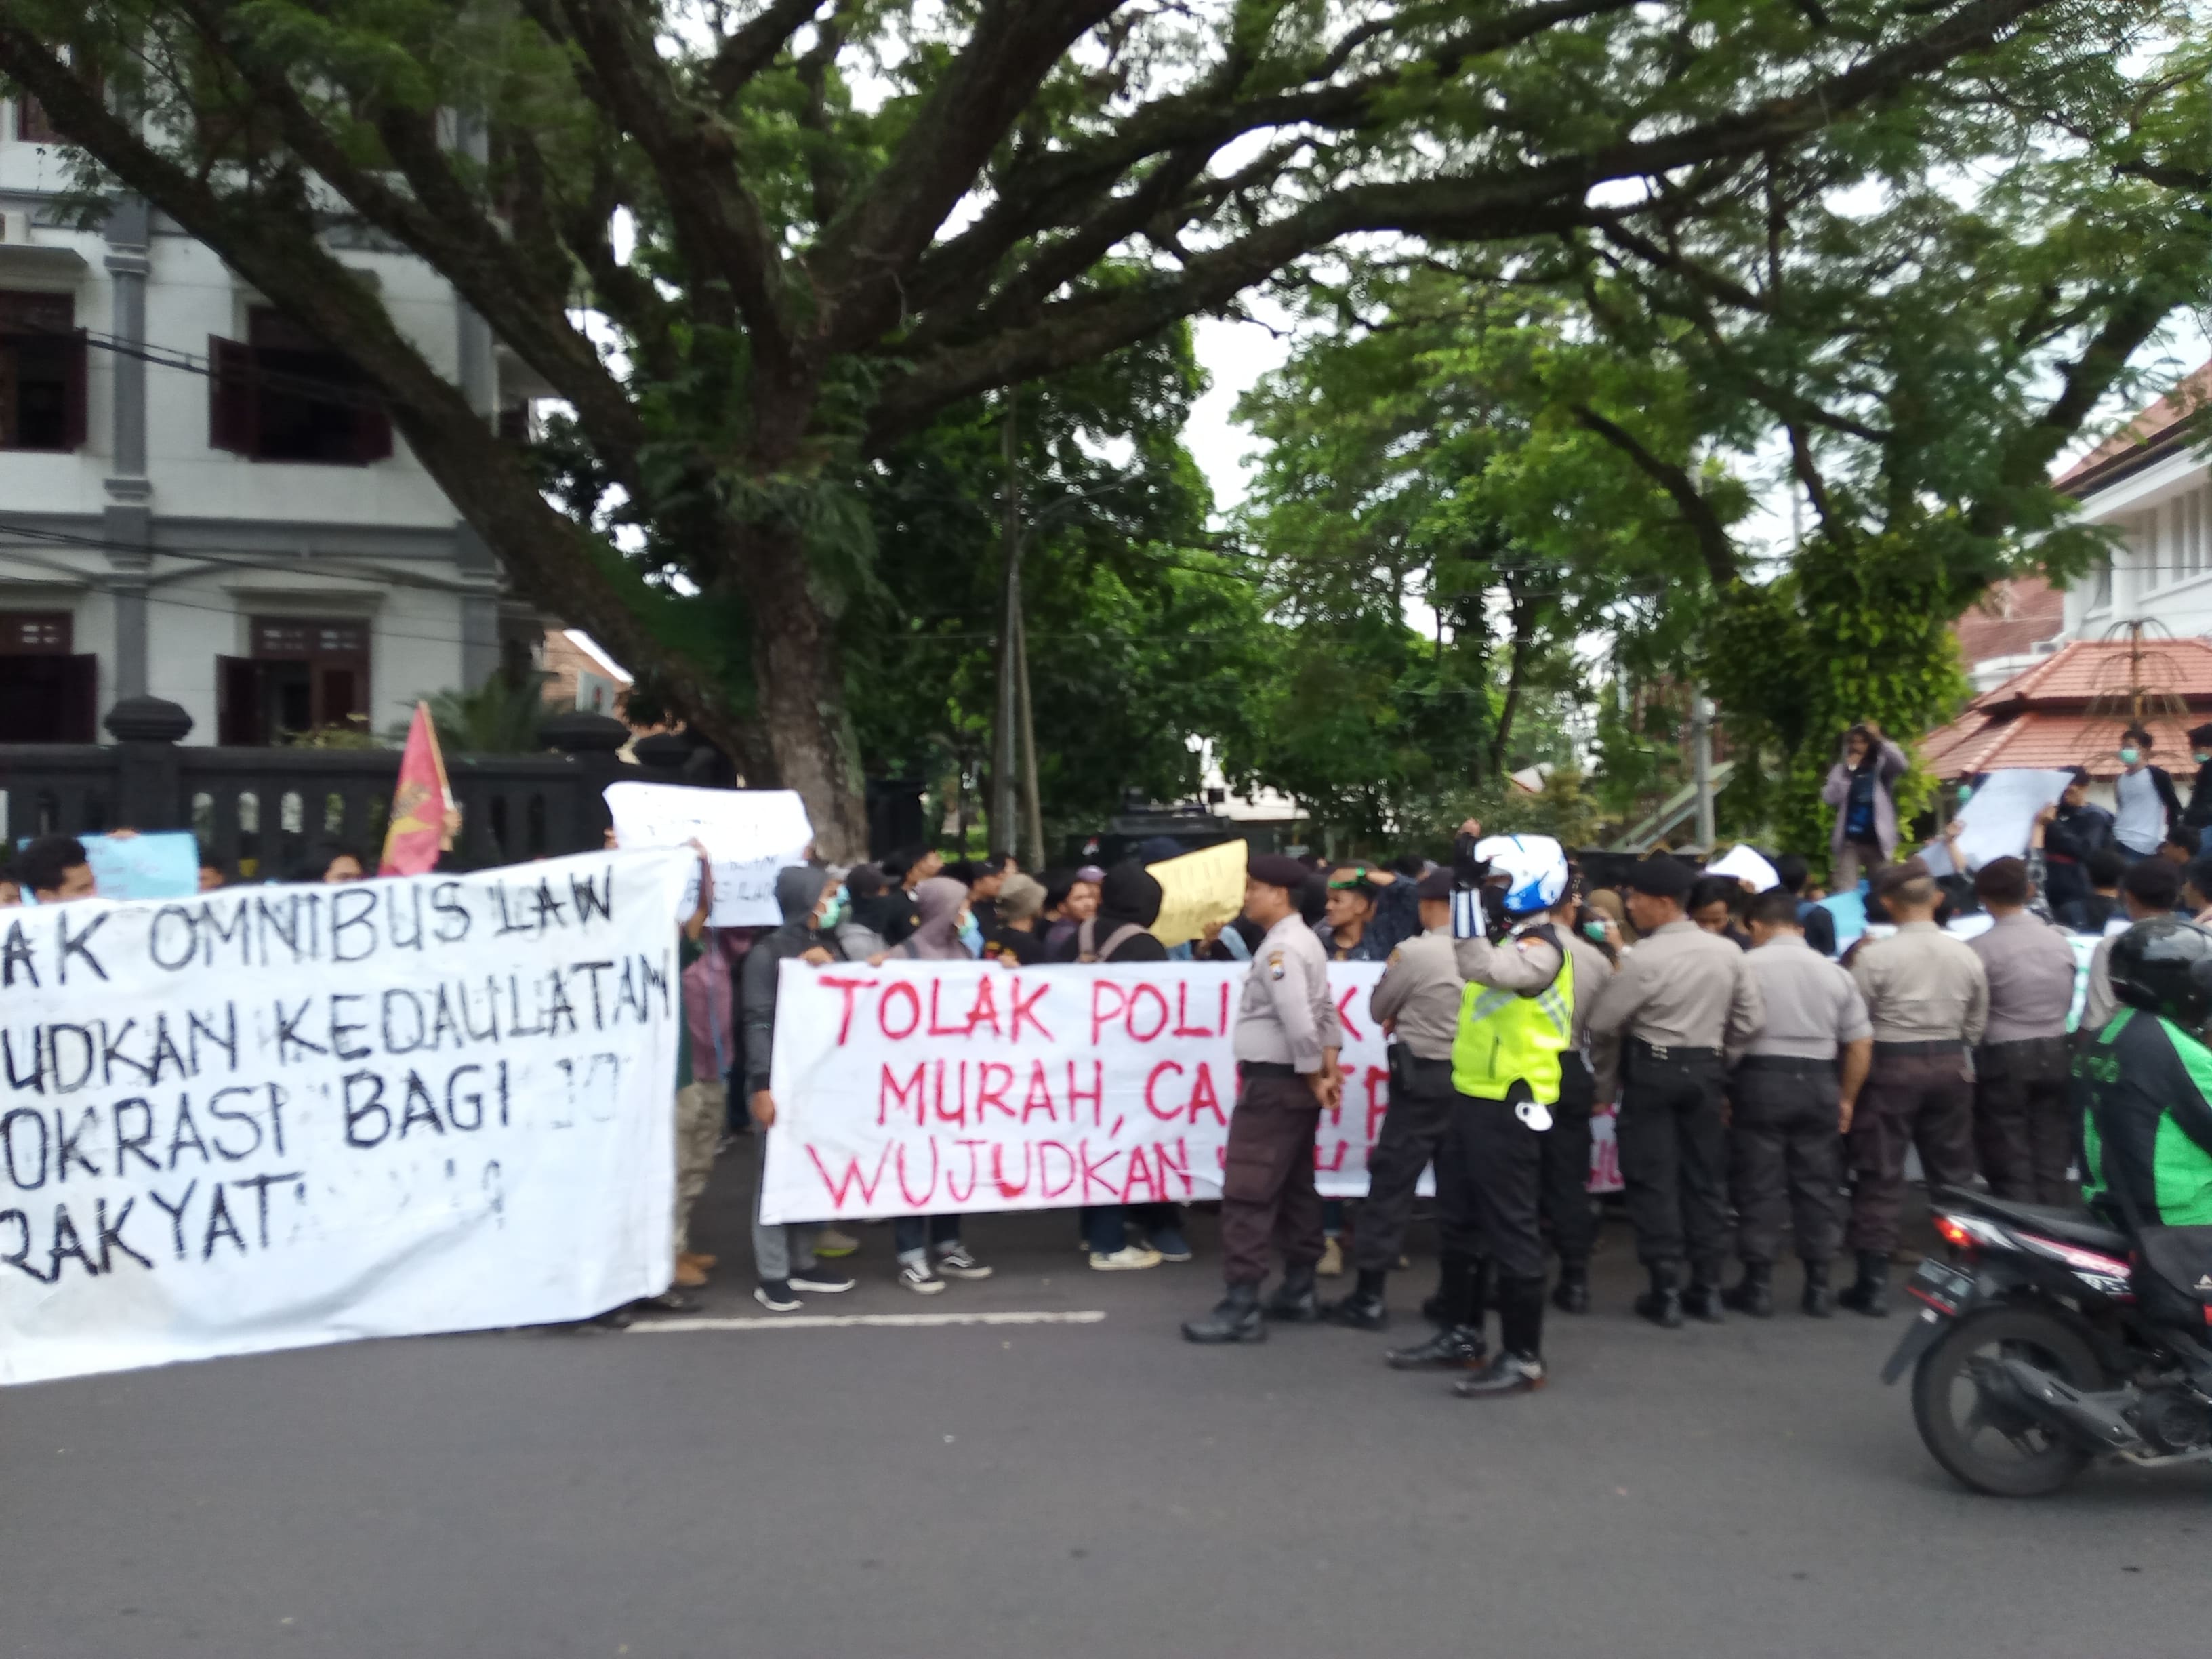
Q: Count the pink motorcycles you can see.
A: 0